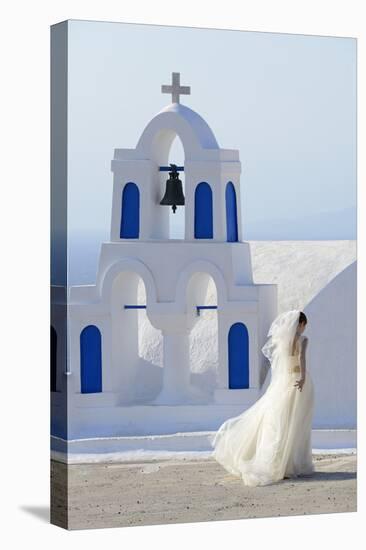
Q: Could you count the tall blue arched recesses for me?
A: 5